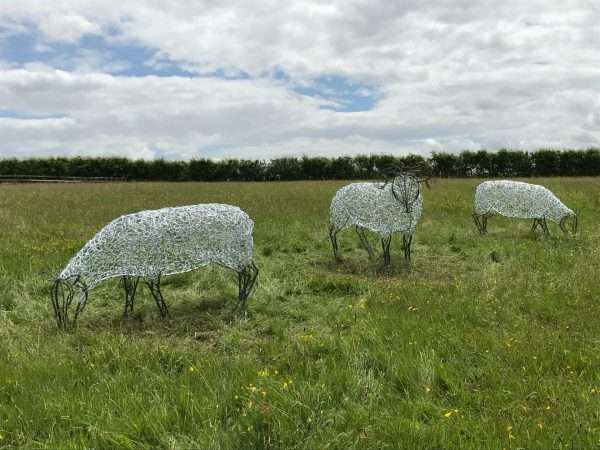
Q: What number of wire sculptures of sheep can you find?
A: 3